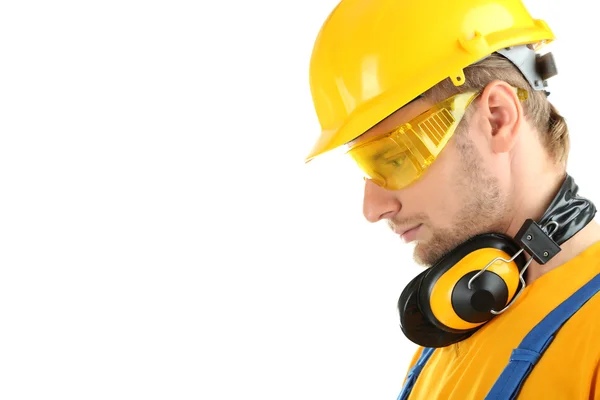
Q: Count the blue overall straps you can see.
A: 2